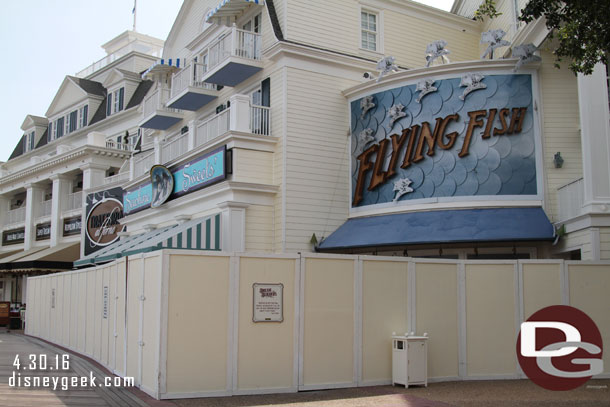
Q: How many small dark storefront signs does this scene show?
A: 3